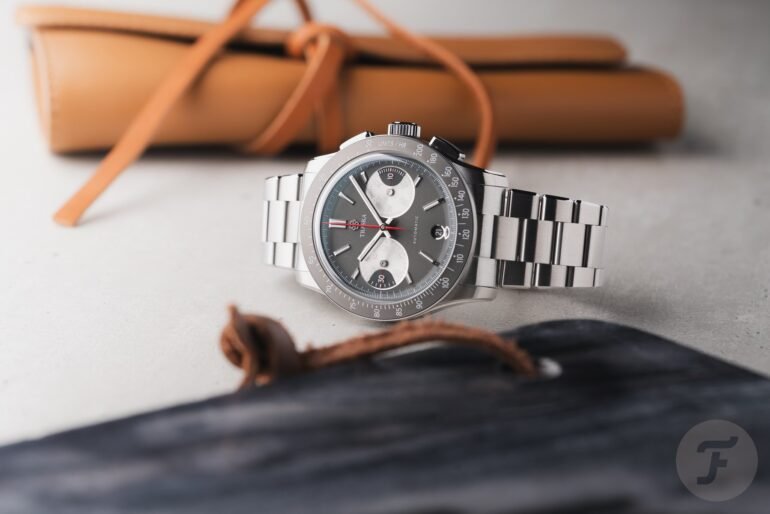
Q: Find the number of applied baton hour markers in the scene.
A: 9